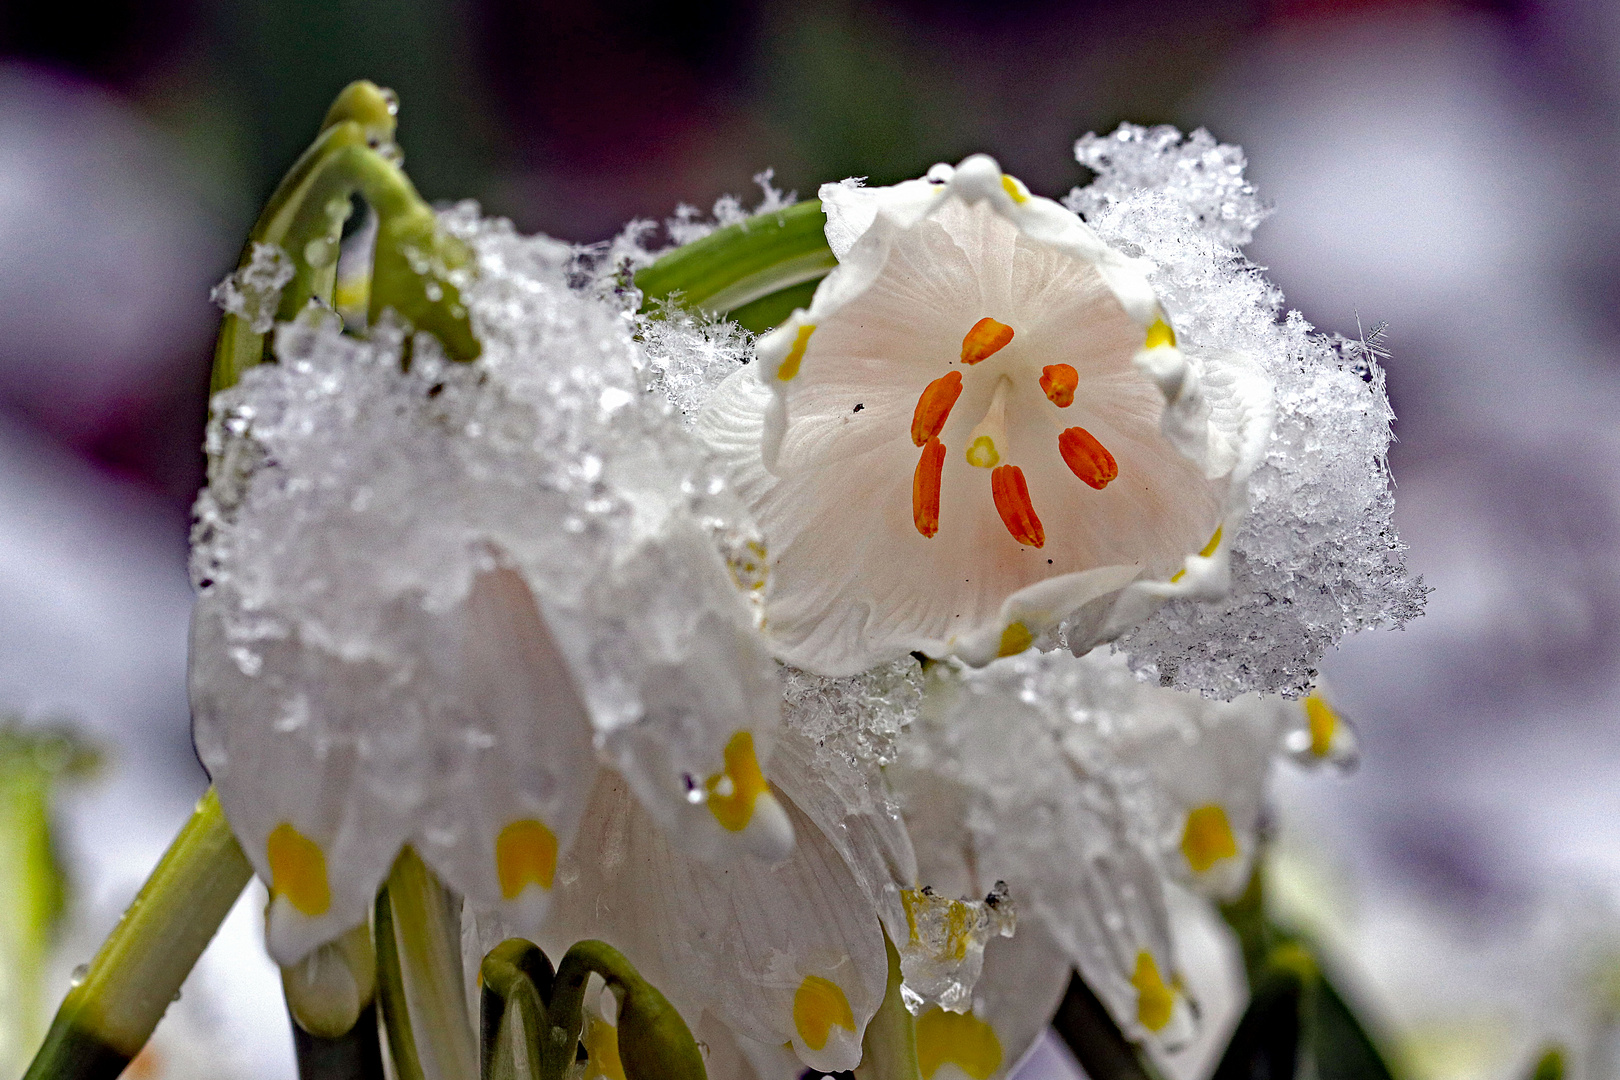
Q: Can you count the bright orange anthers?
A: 6